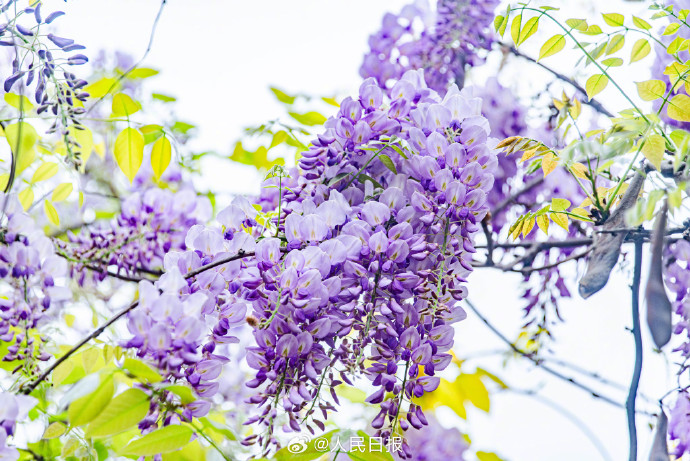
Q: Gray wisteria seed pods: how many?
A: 3